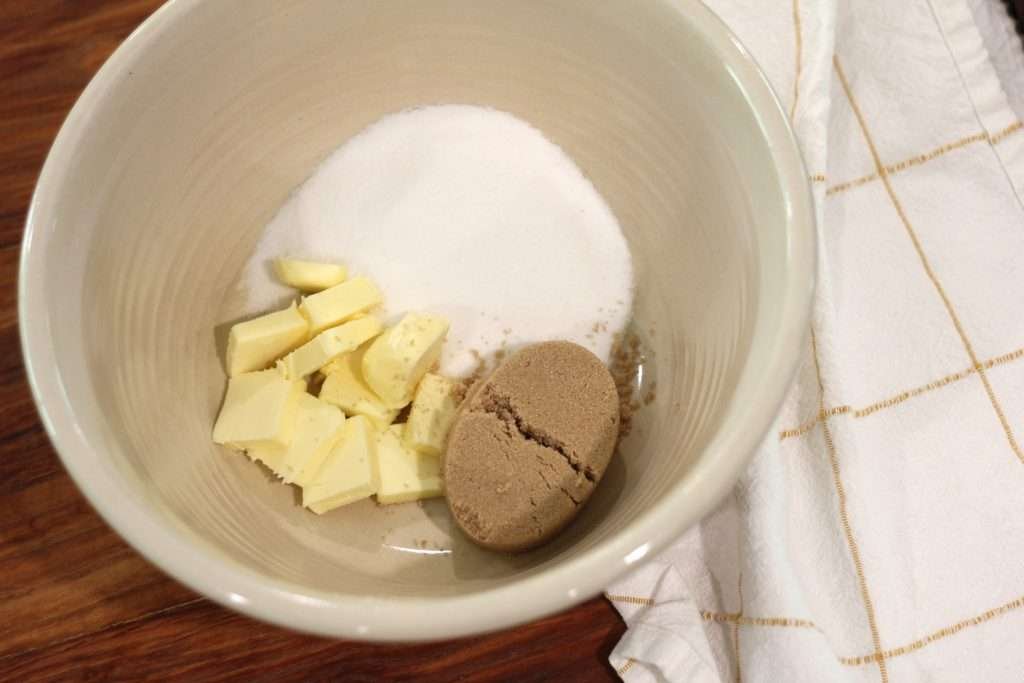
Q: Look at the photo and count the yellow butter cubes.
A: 11